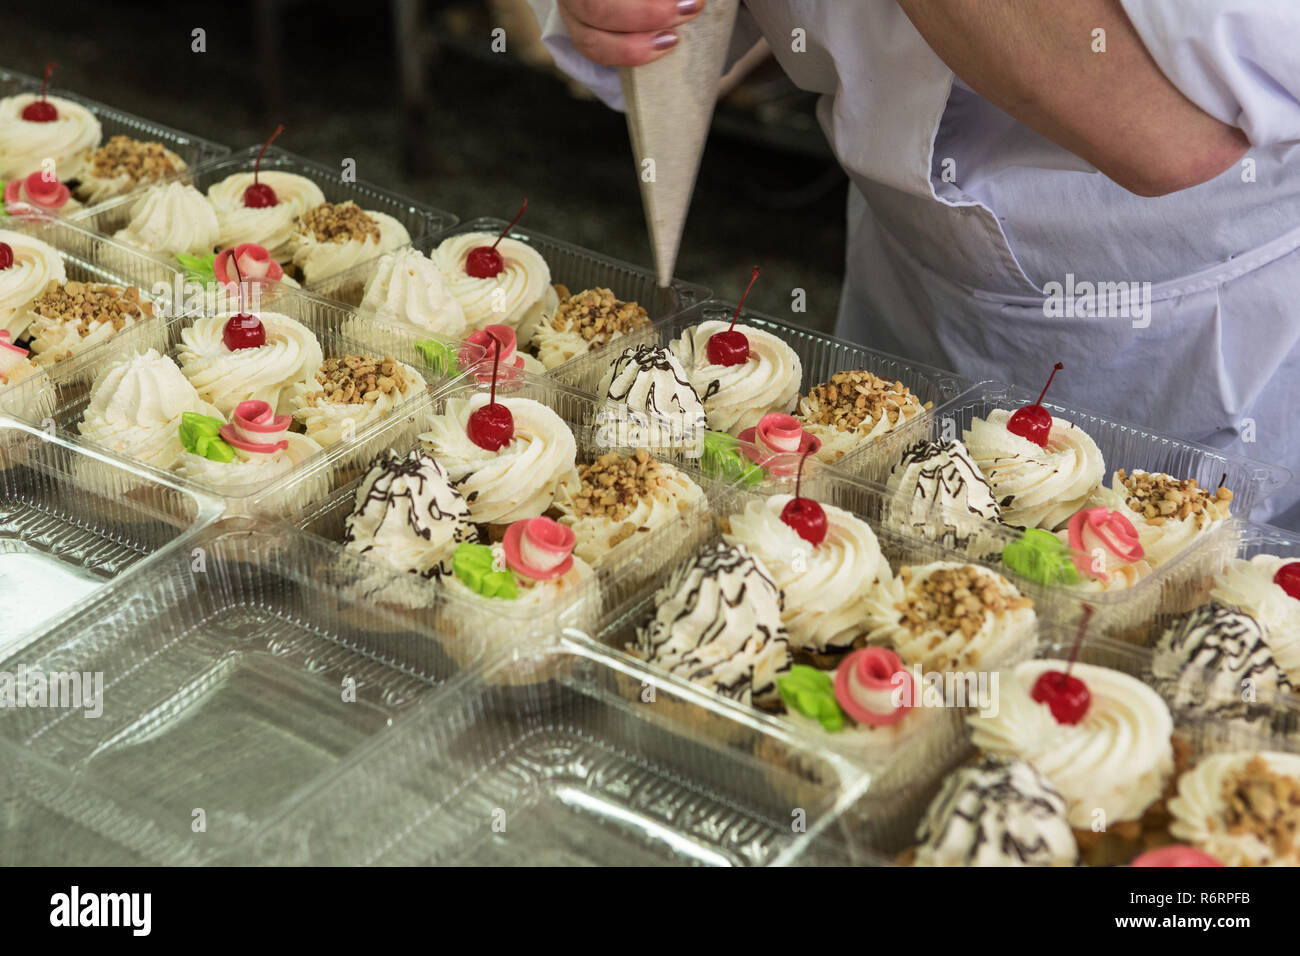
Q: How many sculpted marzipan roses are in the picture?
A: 10